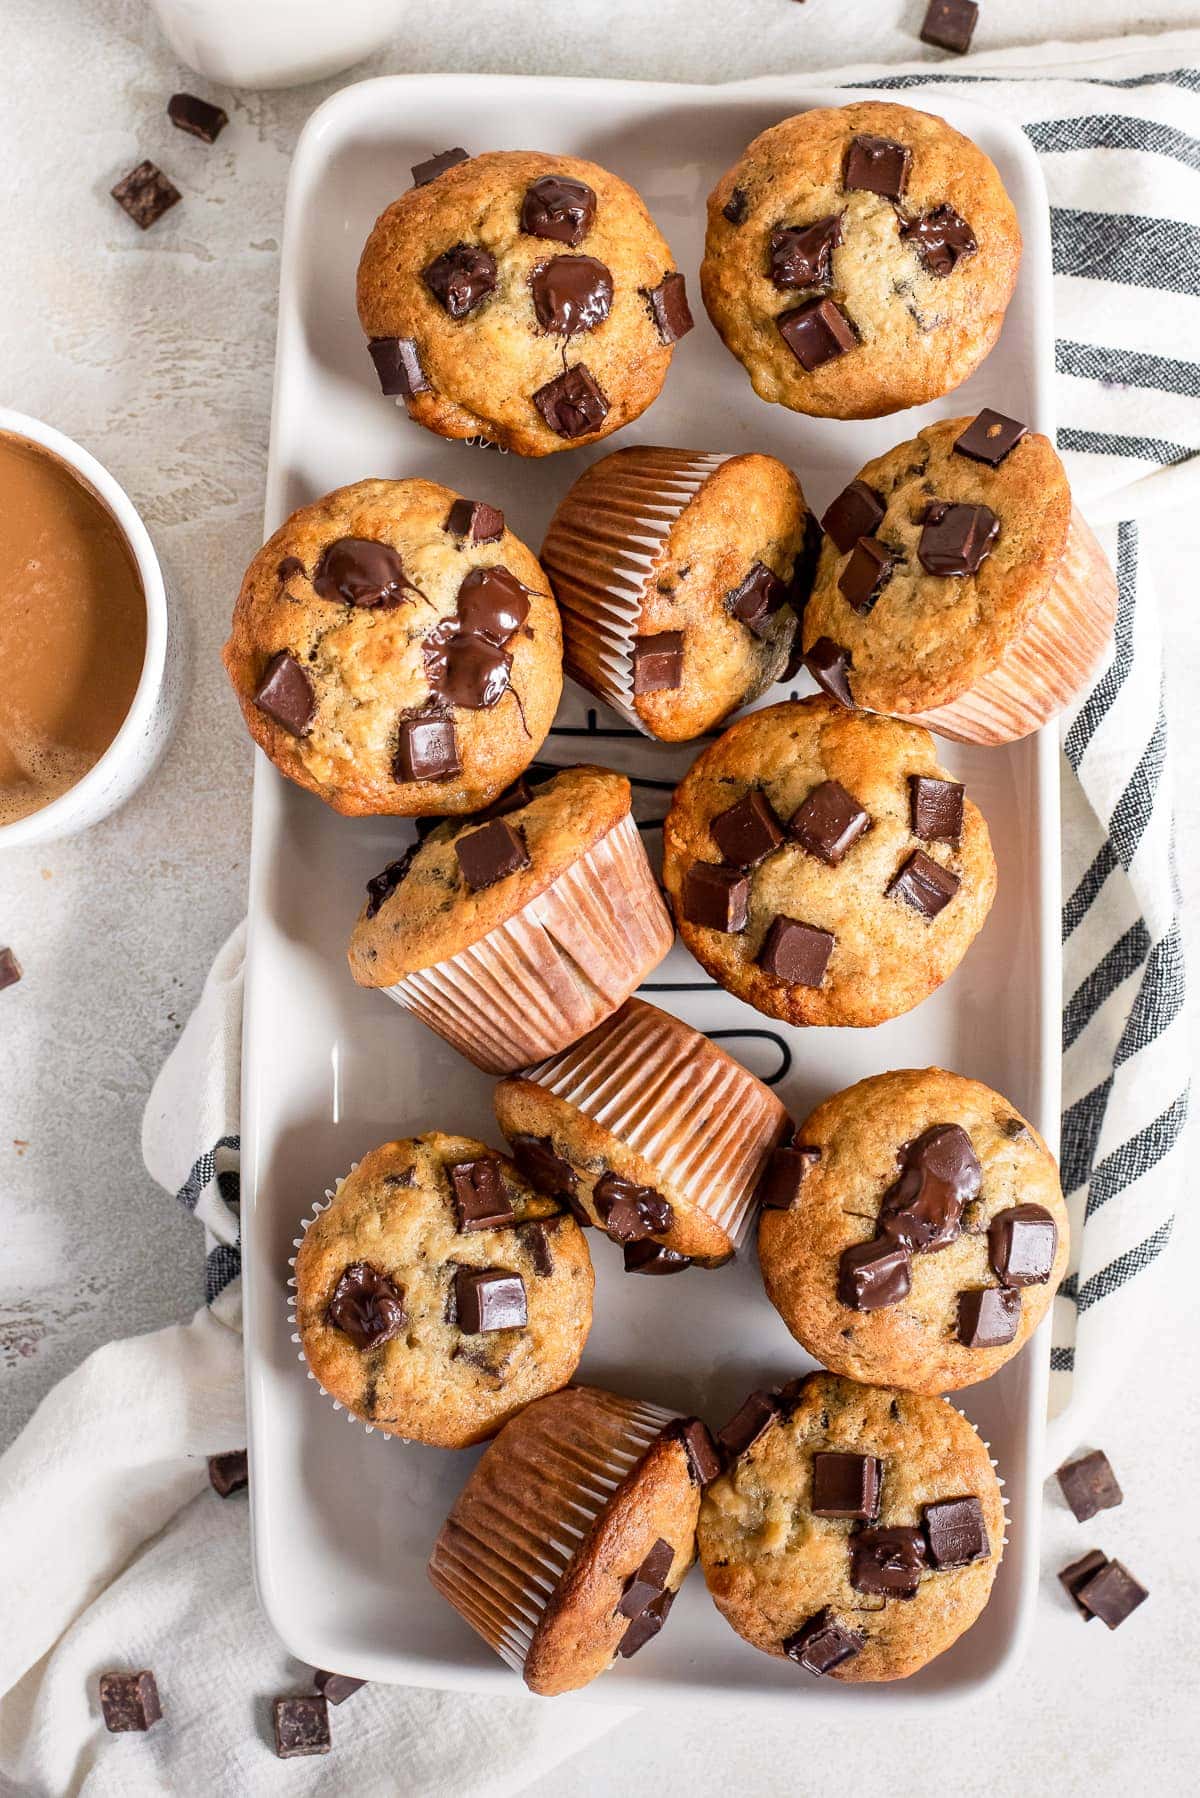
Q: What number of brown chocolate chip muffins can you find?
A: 12